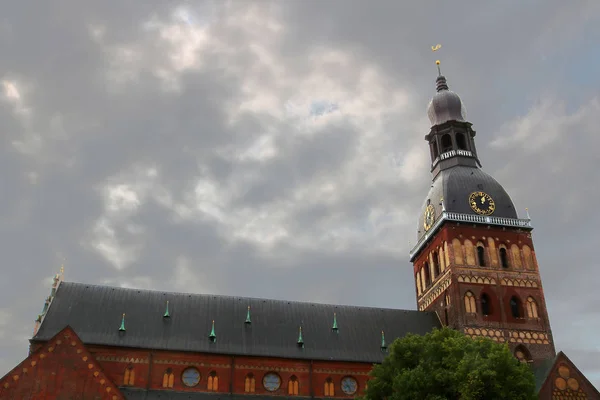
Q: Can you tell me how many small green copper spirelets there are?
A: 7